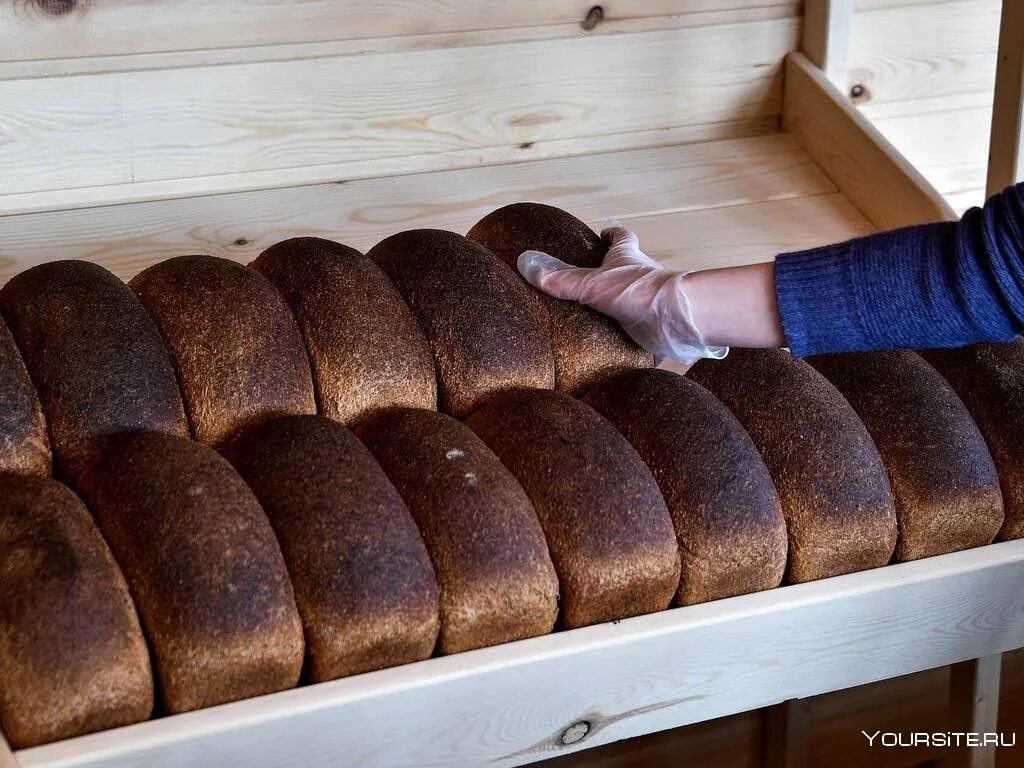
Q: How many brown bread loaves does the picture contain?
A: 15